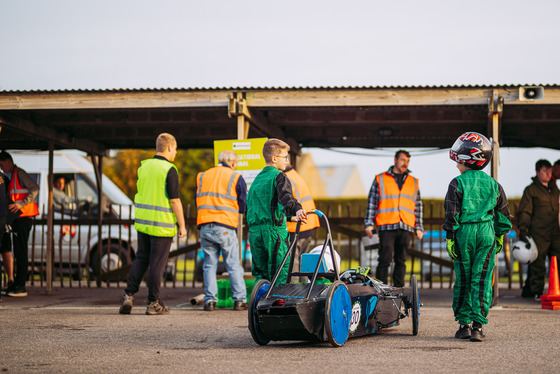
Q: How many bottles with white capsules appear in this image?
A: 0